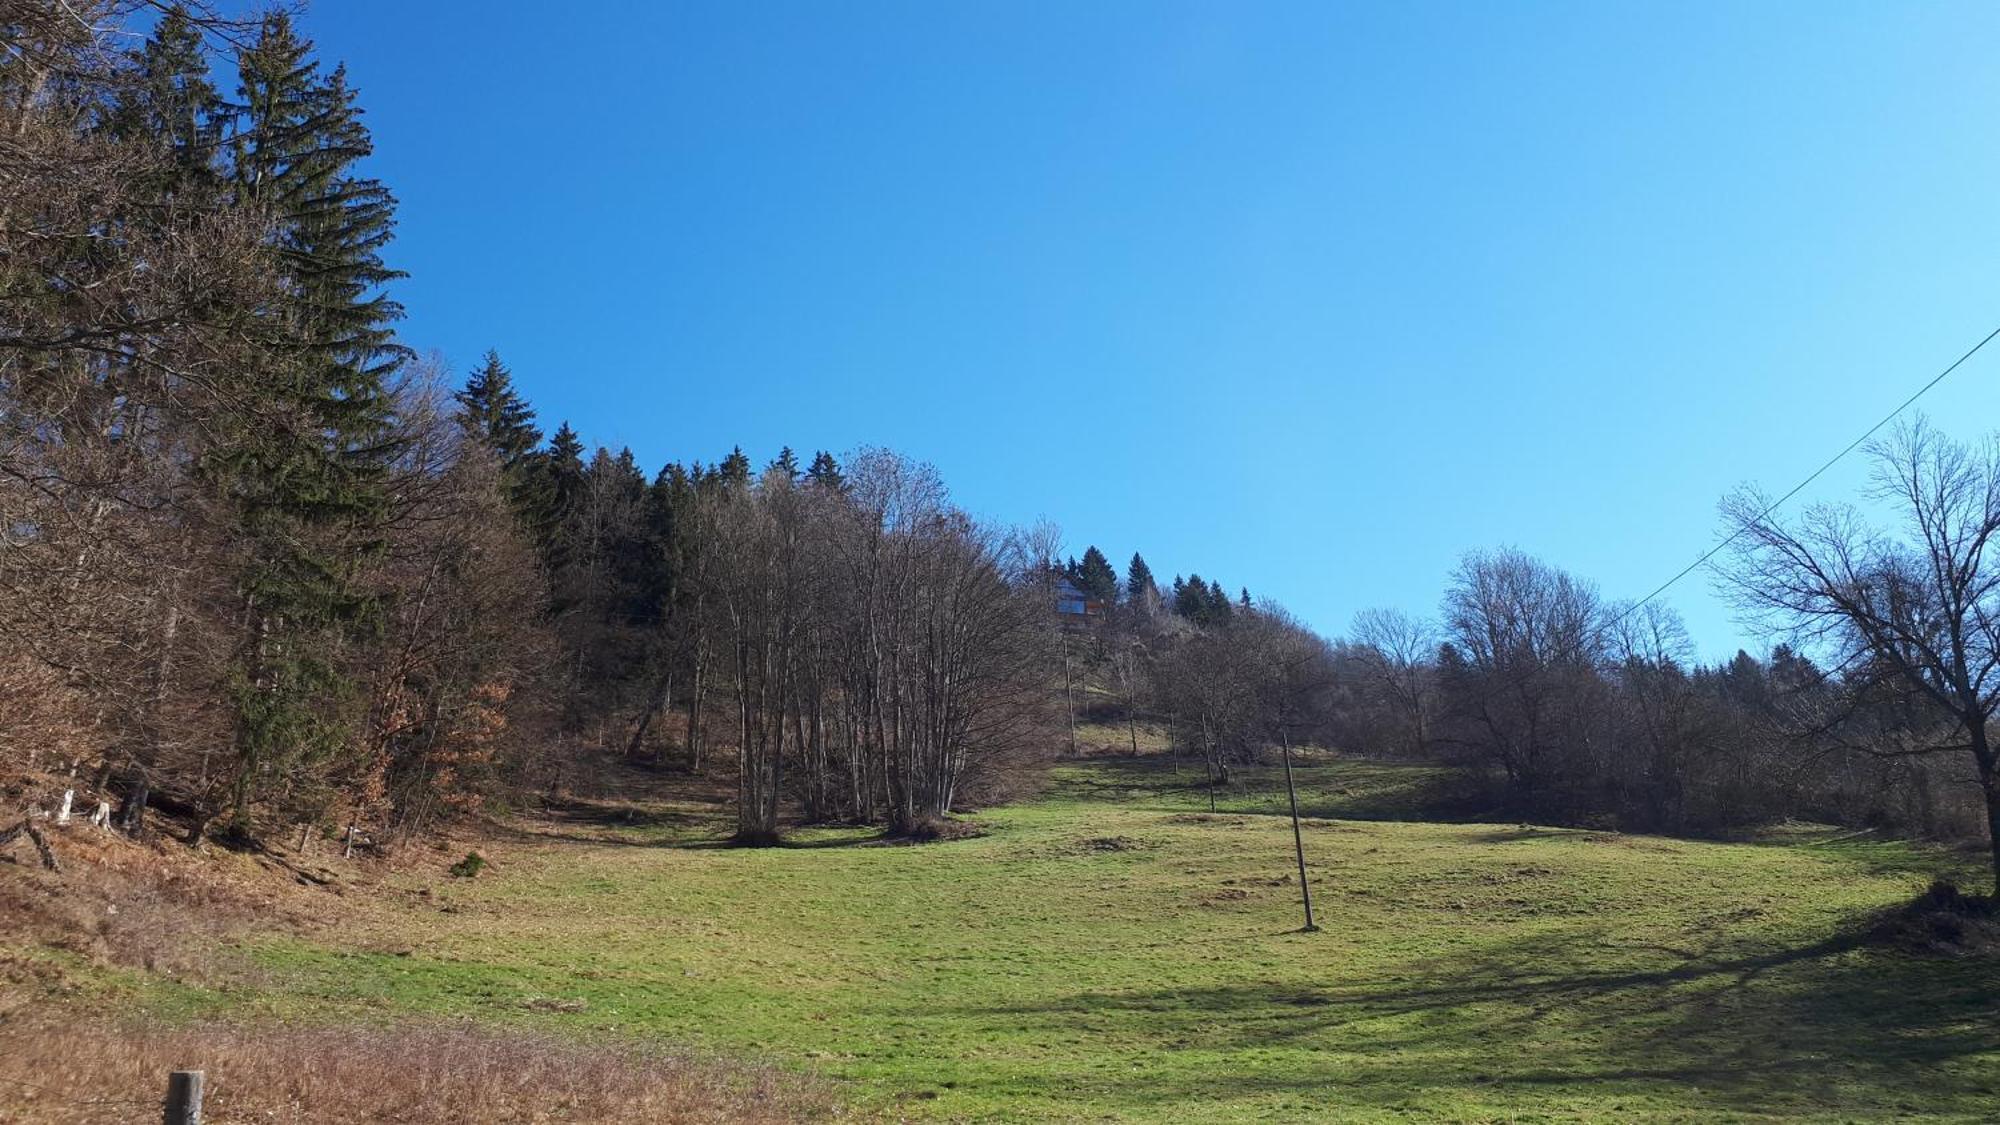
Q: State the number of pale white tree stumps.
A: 2